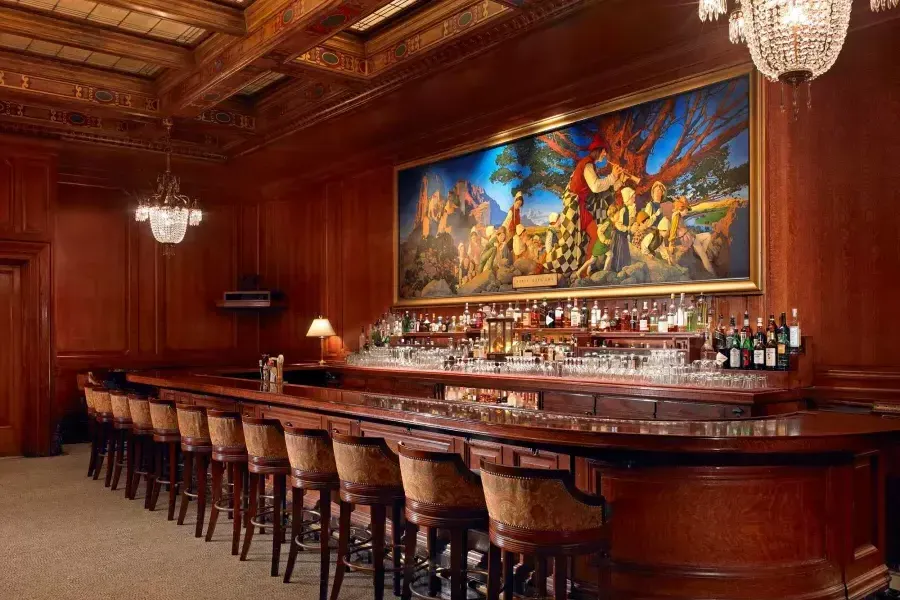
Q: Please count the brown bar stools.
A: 12